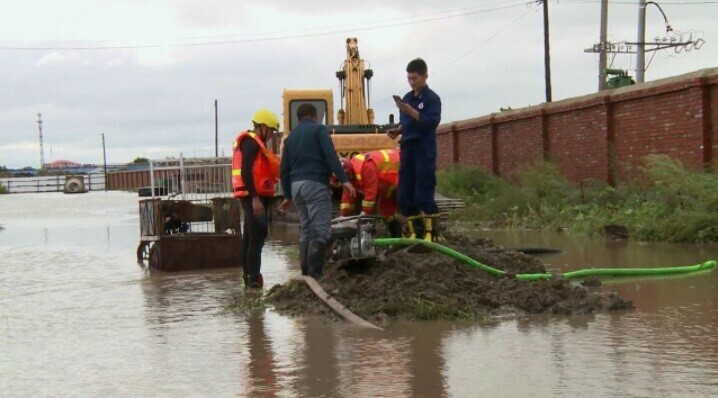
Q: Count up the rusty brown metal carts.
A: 1